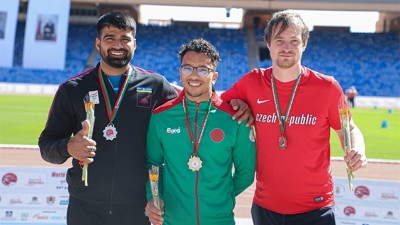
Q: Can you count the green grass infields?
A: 1